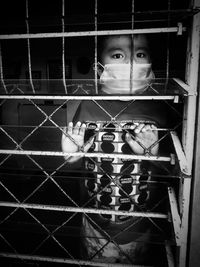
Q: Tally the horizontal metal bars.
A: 5